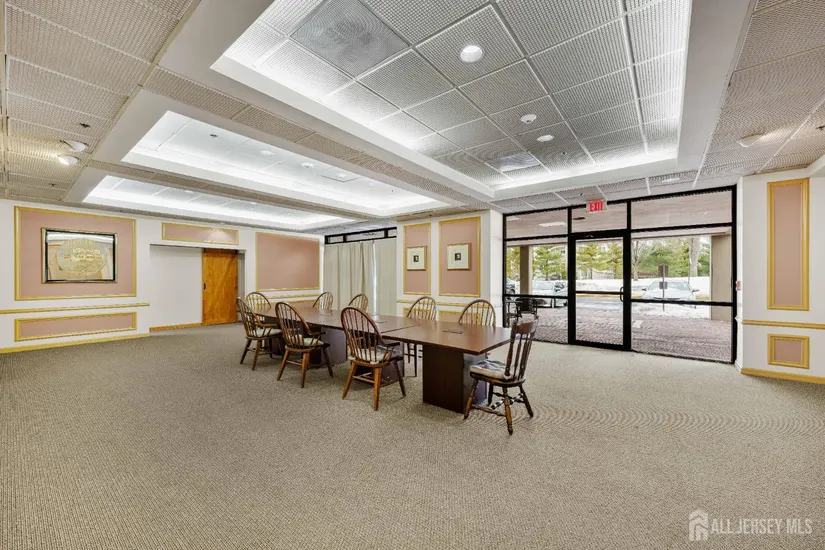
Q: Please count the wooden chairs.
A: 9